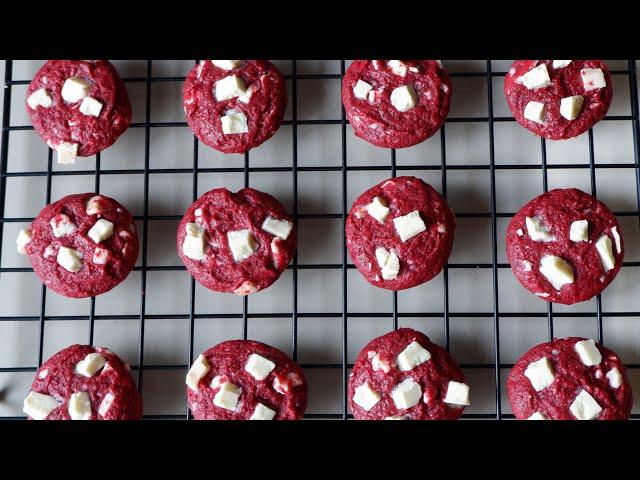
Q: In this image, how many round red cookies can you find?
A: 12